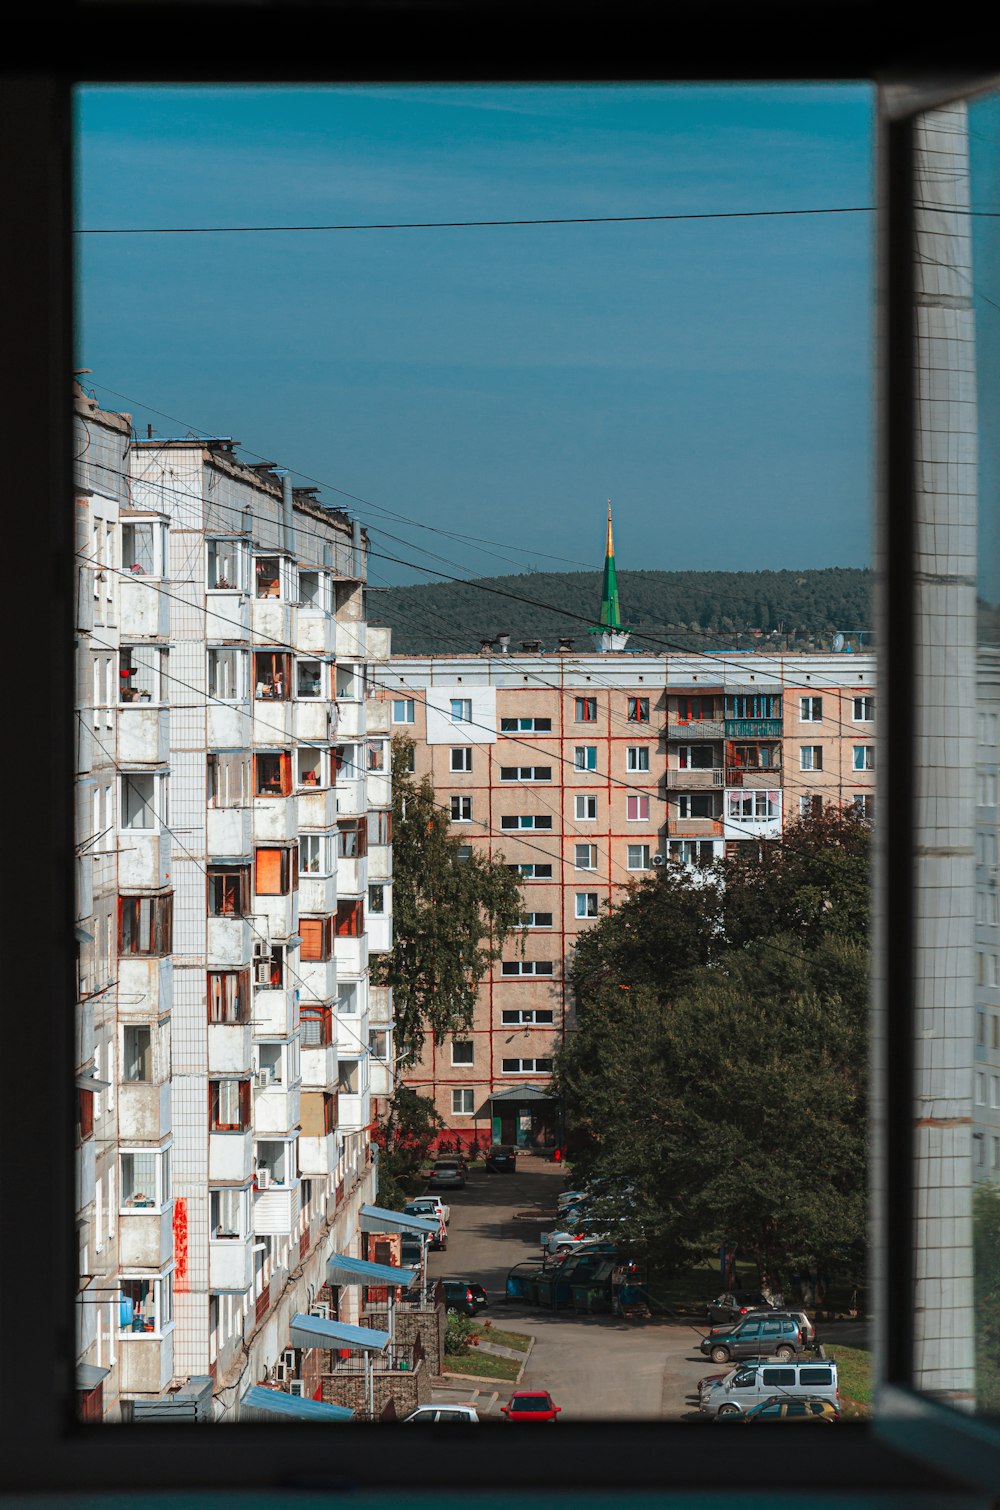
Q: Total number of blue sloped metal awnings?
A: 4